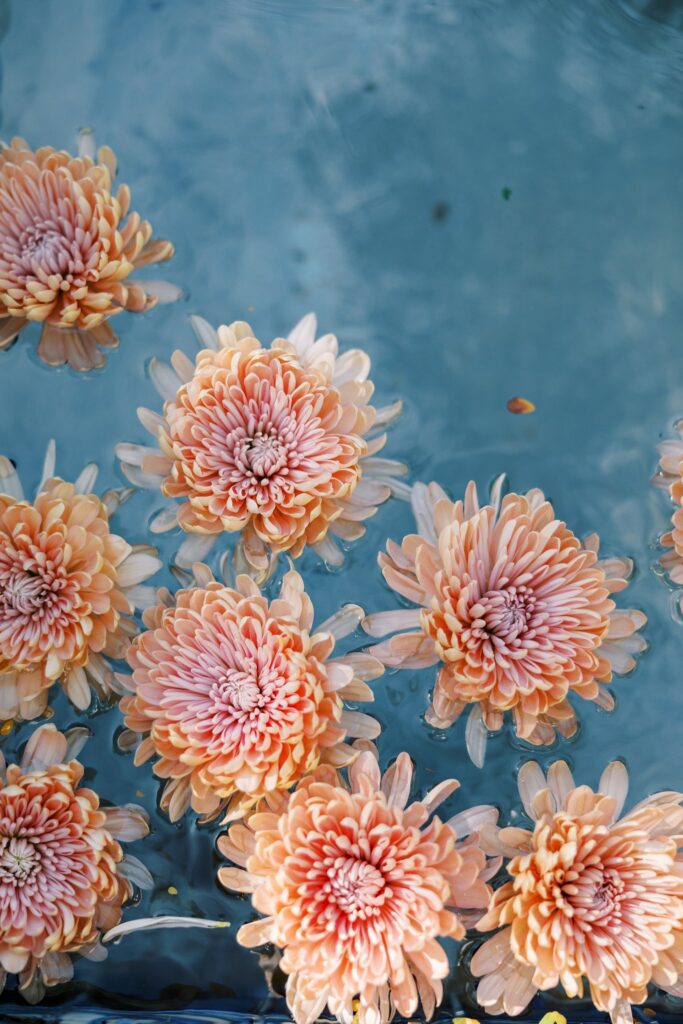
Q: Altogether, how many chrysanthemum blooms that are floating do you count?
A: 9